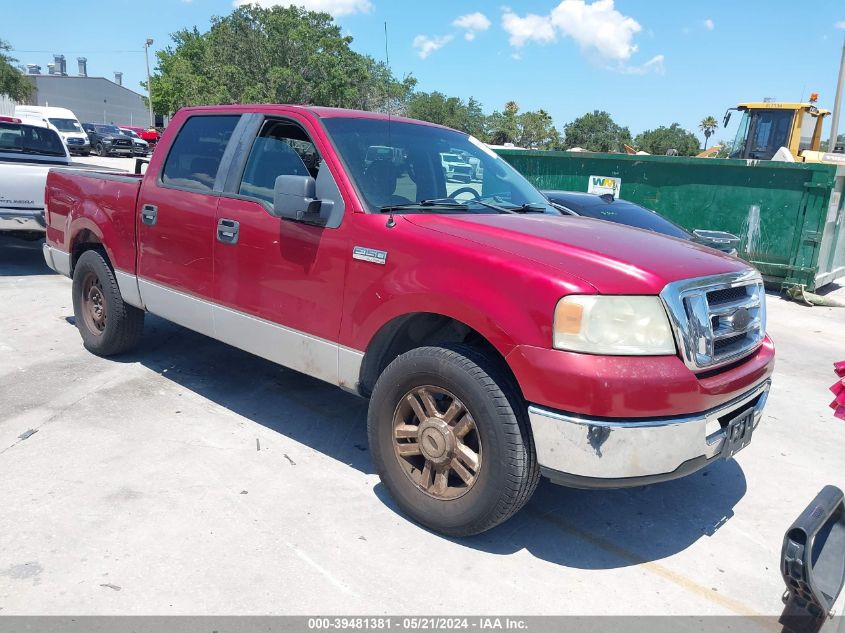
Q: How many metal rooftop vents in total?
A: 5